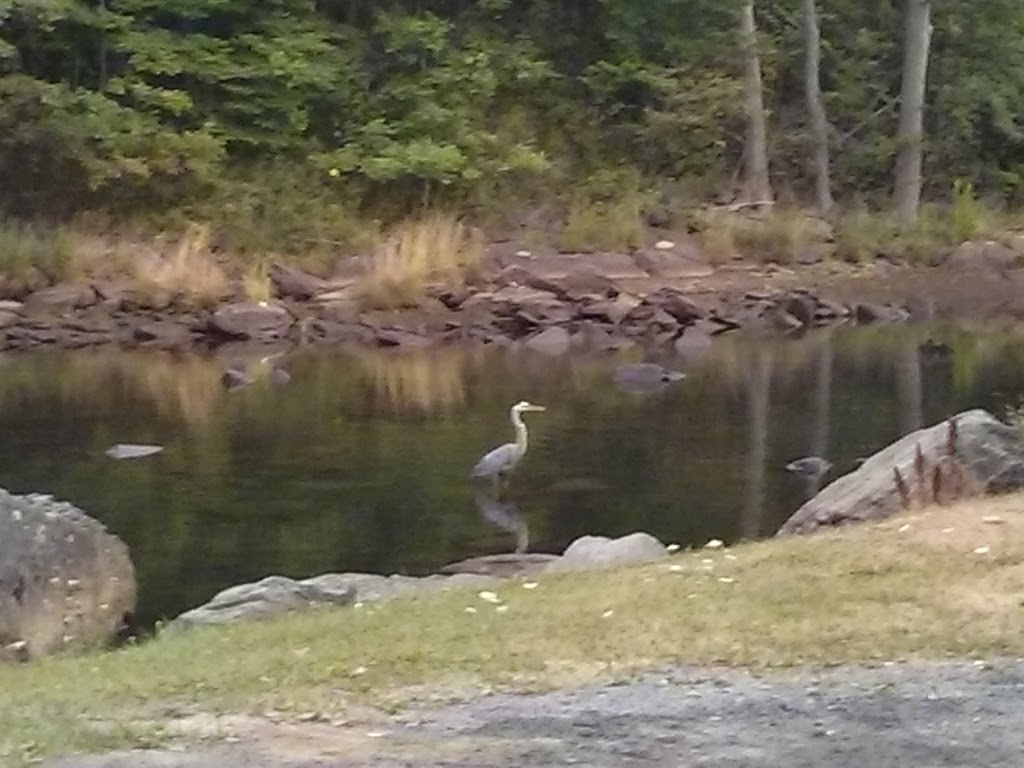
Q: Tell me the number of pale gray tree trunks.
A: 3